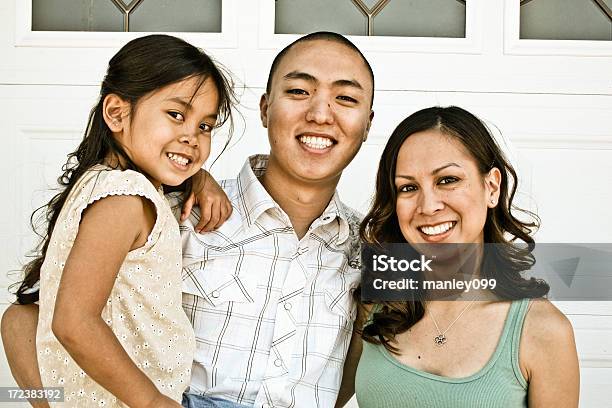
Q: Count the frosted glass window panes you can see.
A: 3